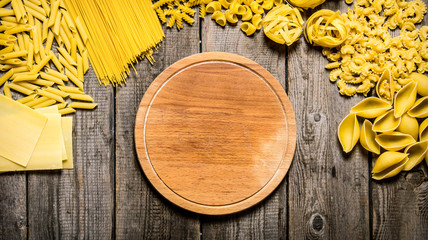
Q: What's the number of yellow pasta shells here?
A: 13